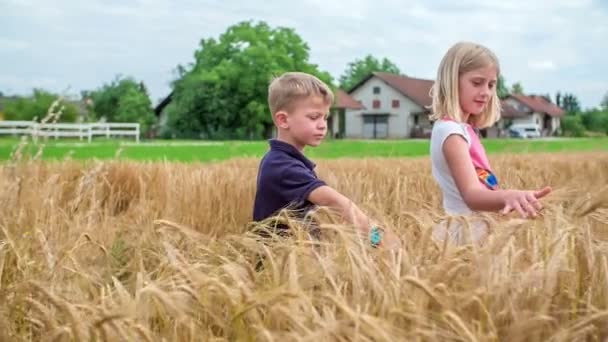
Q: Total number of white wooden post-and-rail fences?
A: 1